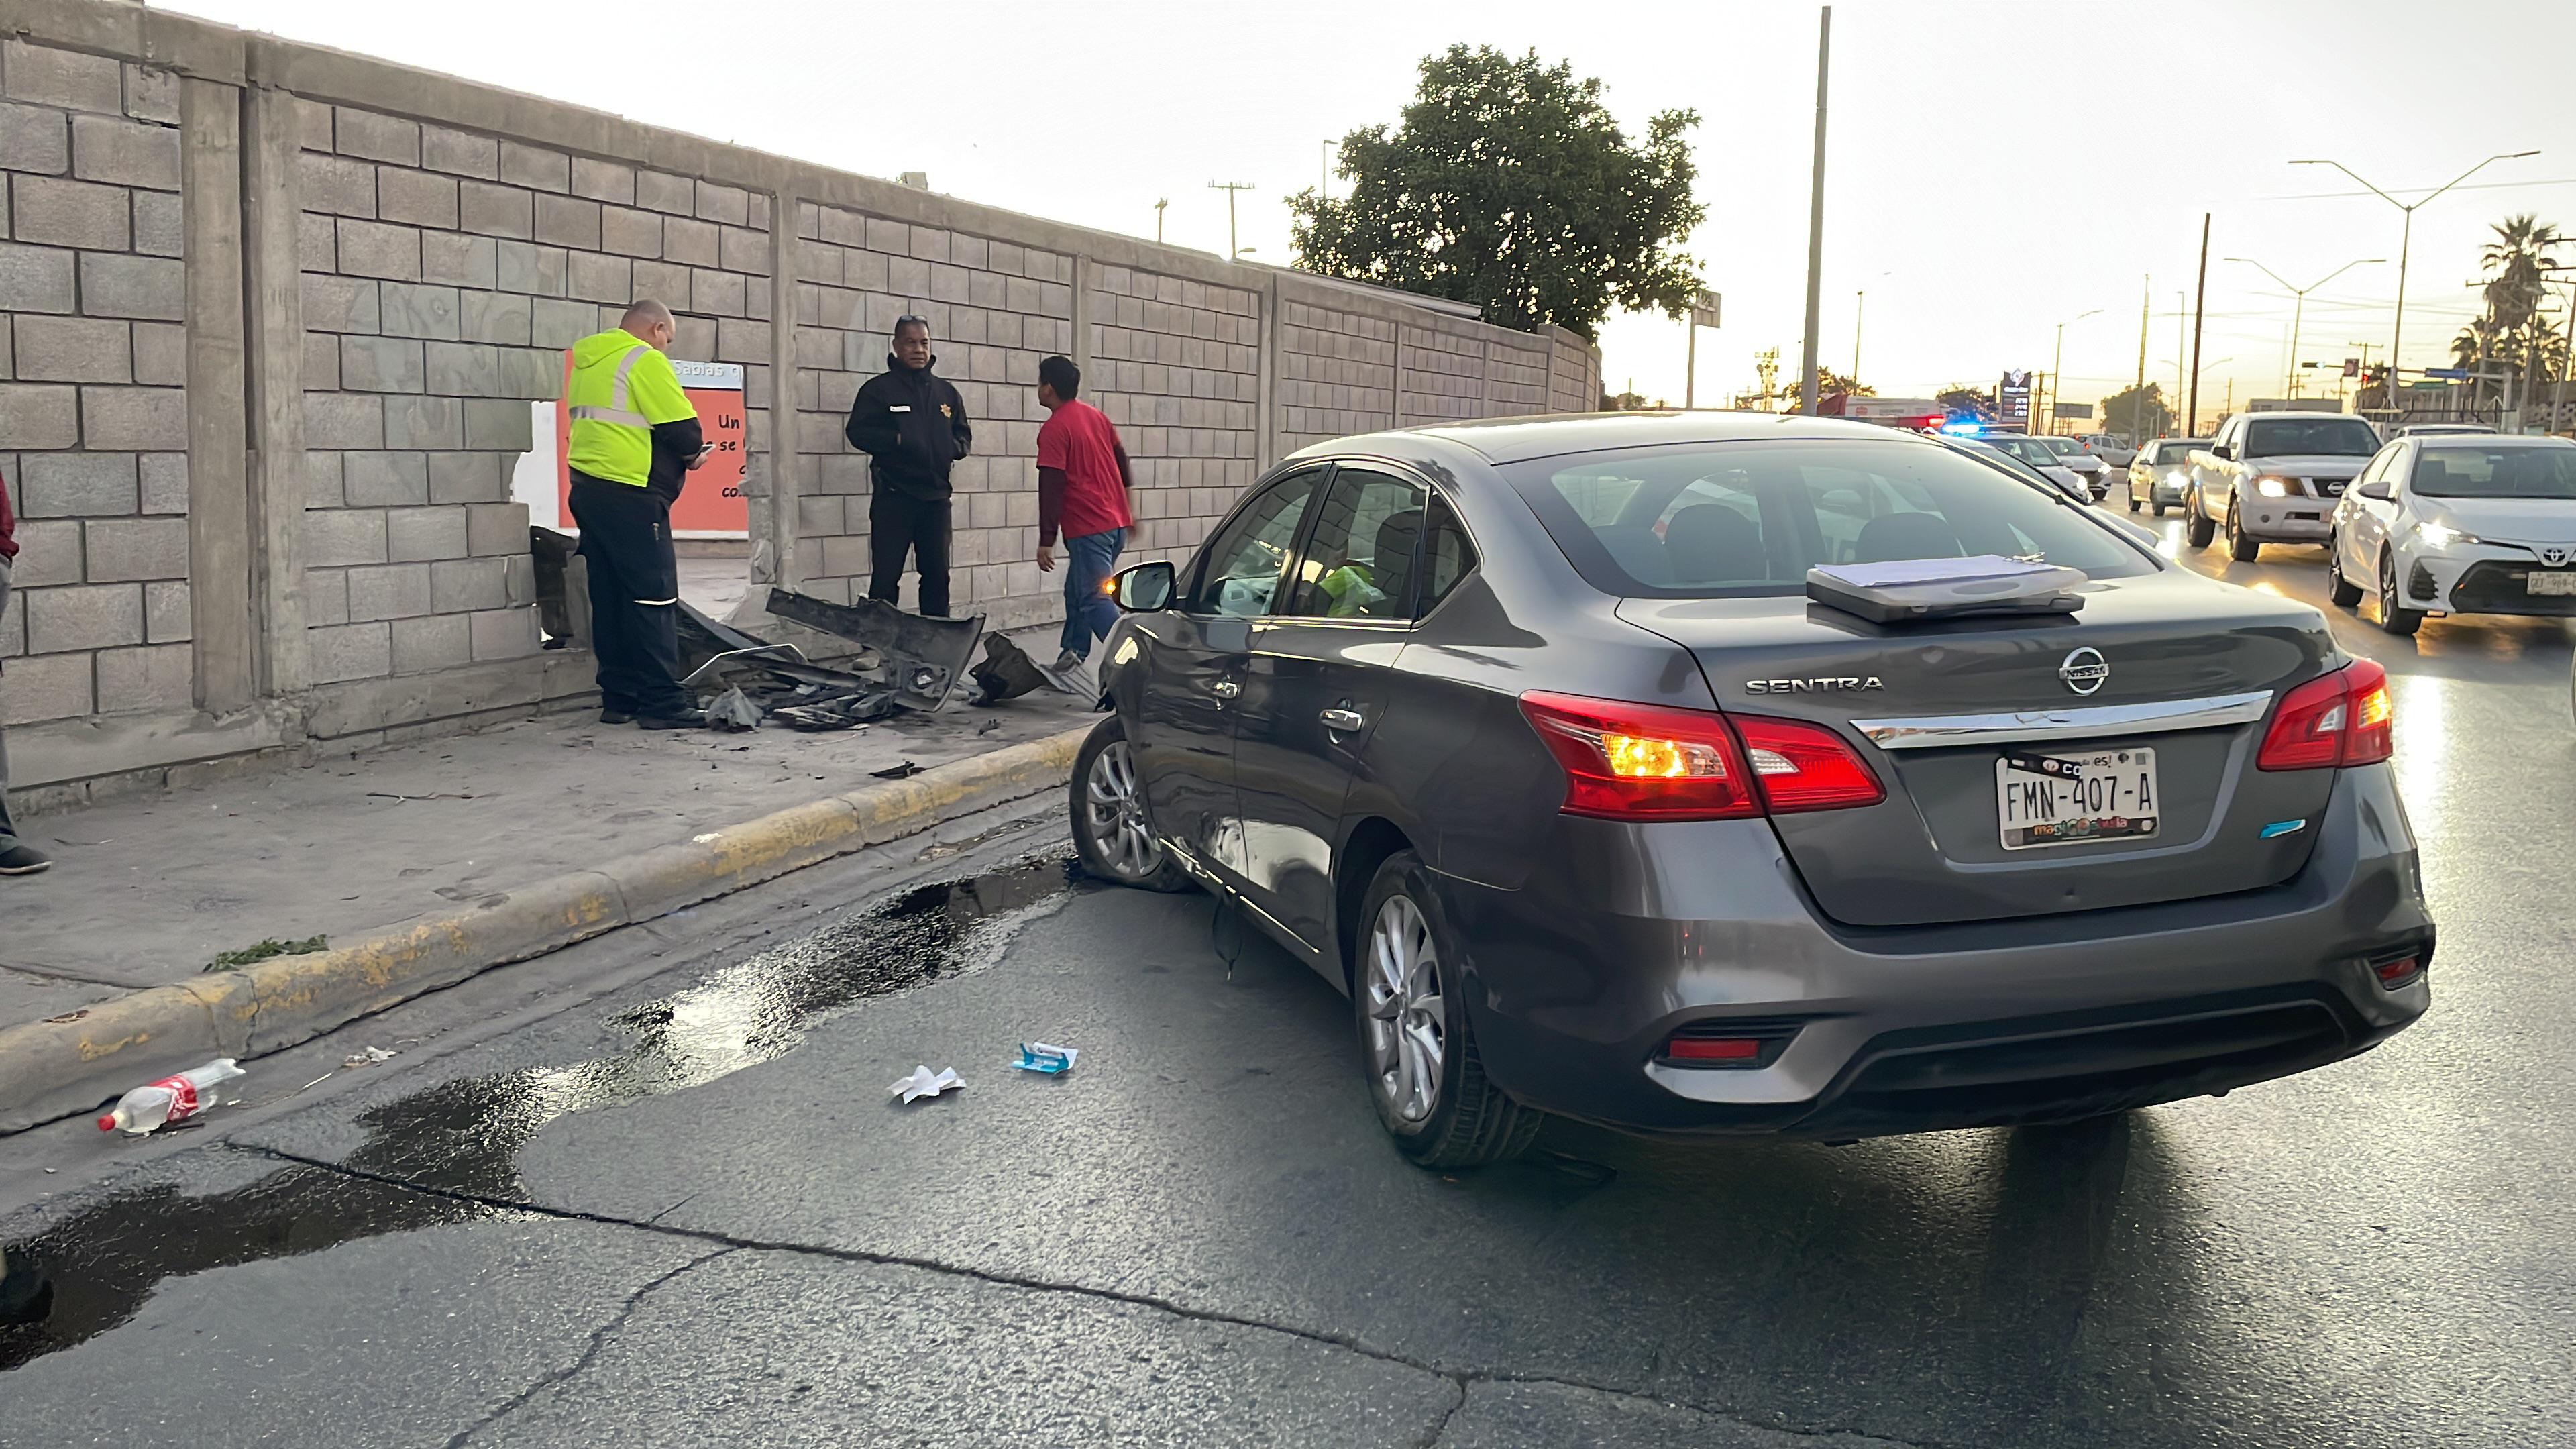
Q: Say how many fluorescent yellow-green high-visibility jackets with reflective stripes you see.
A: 1